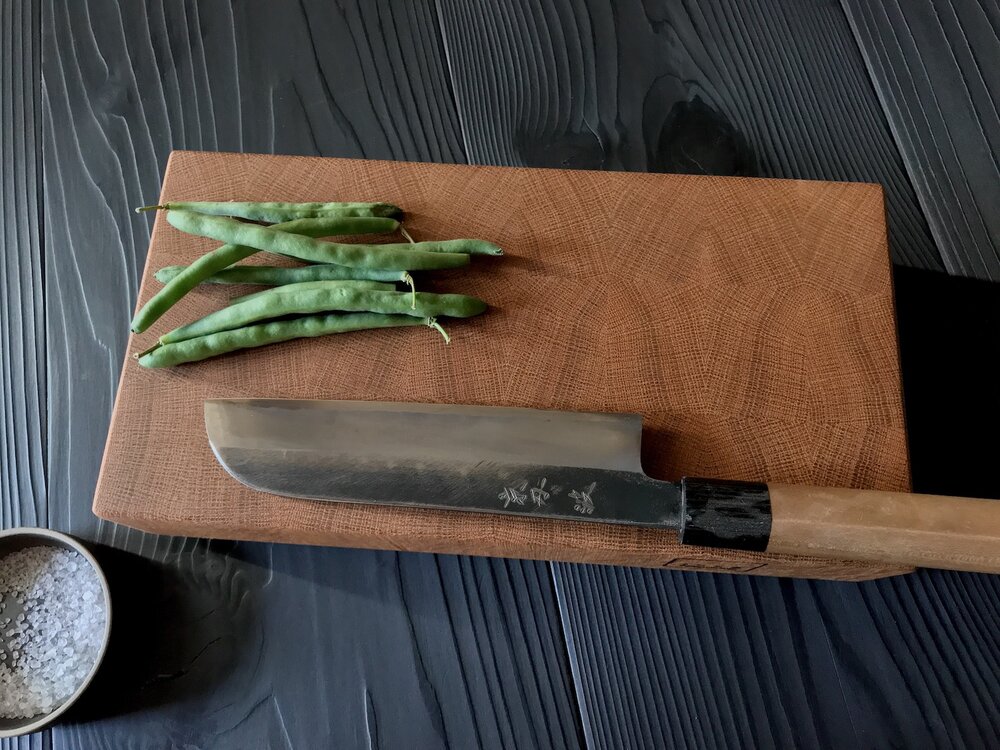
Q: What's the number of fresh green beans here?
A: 8